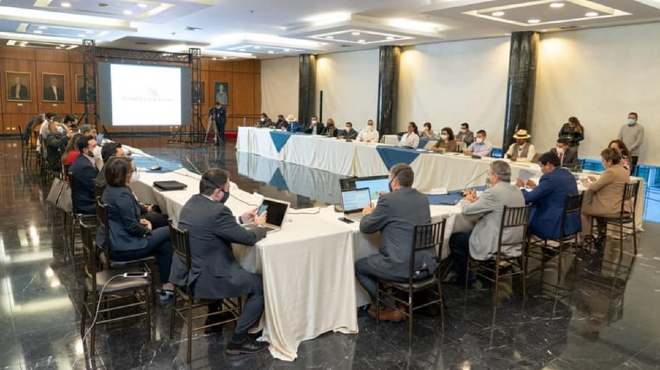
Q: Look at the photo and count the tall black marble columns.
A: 3